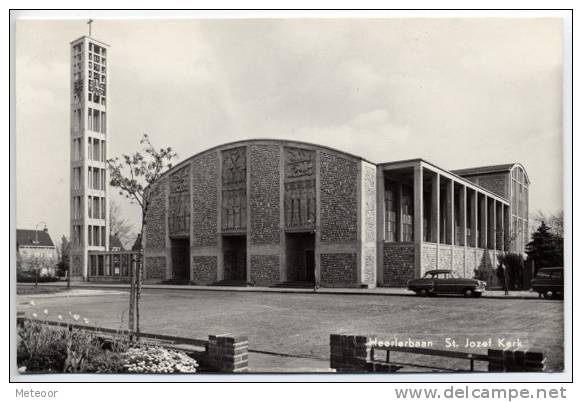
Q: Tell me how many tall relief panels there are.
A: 3